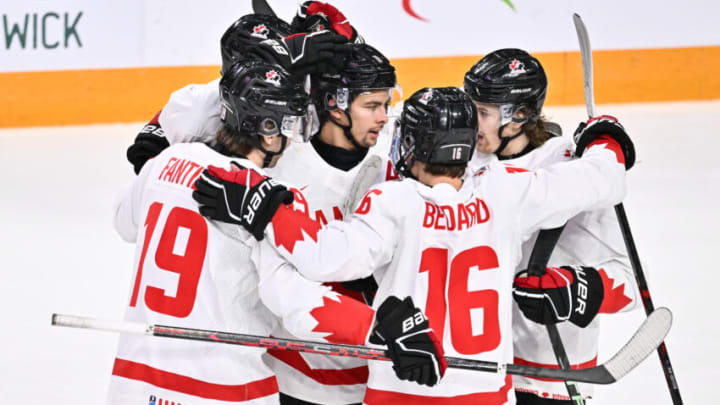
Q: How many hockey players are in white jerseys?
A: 5